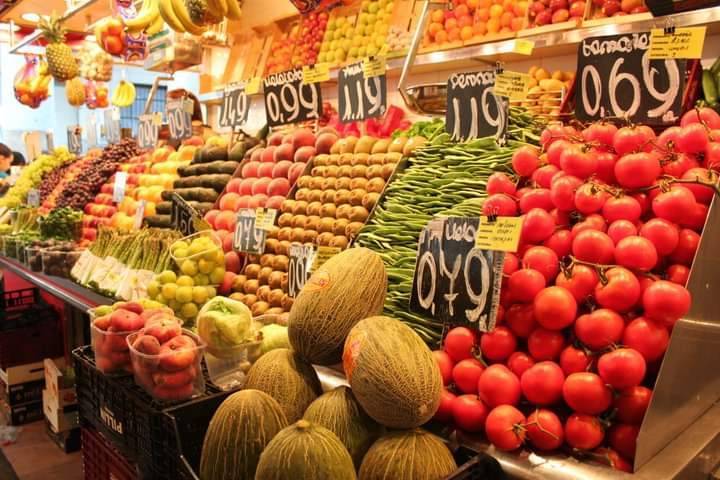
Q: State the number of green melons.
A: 7